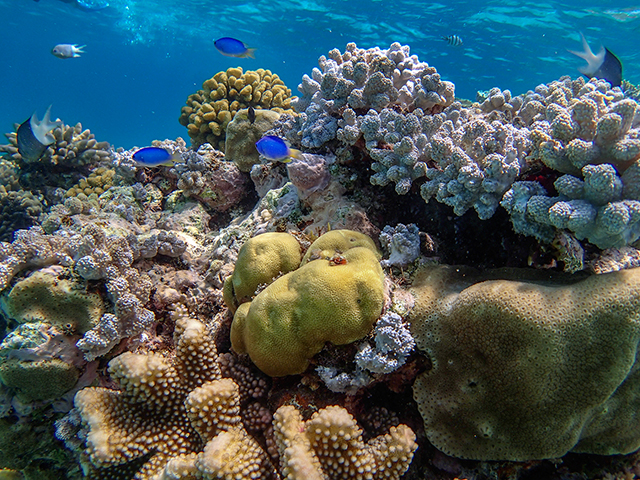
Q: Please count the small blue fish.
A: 3